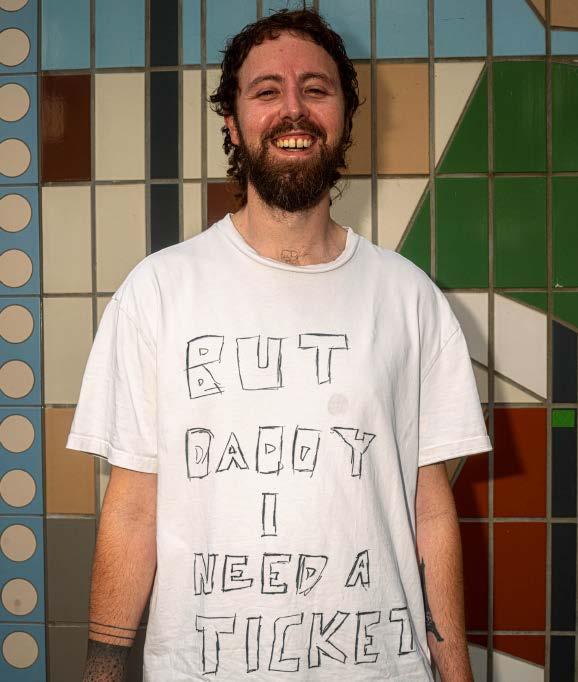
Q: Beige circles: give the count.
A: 13